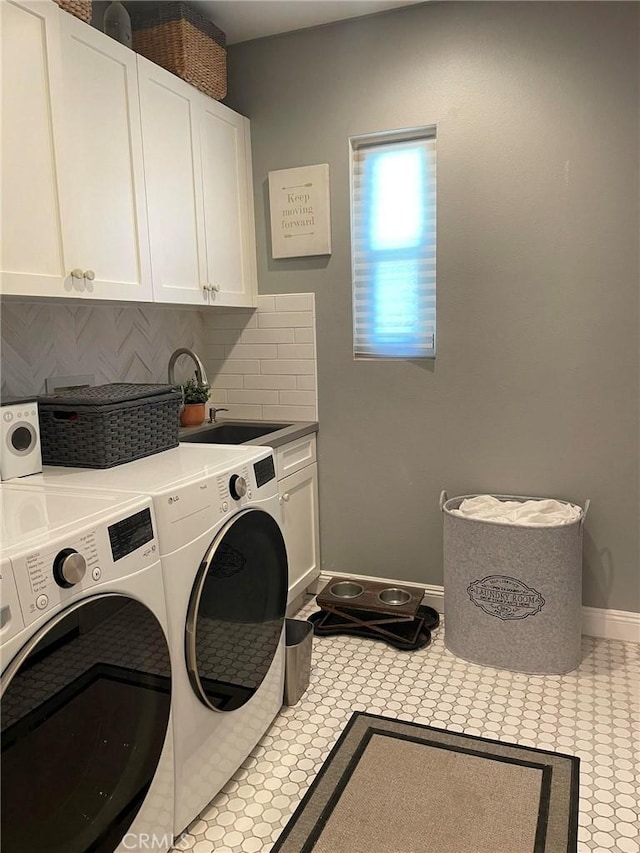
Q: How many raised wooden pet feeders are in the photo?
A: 1